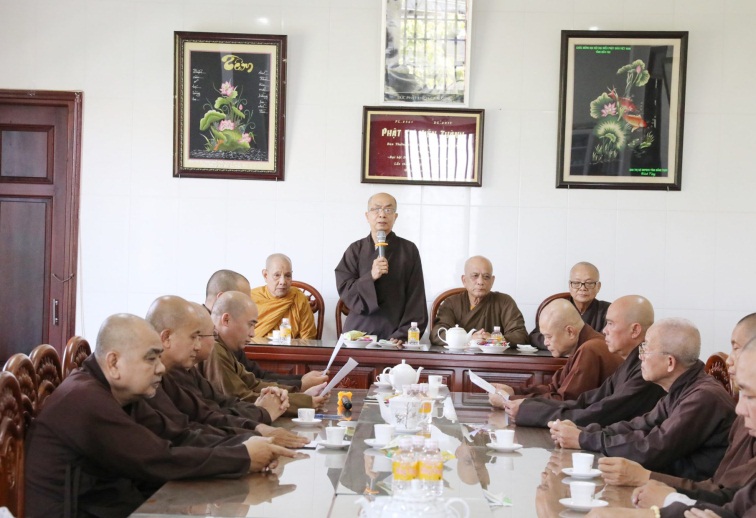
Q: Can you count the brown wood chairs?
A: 9